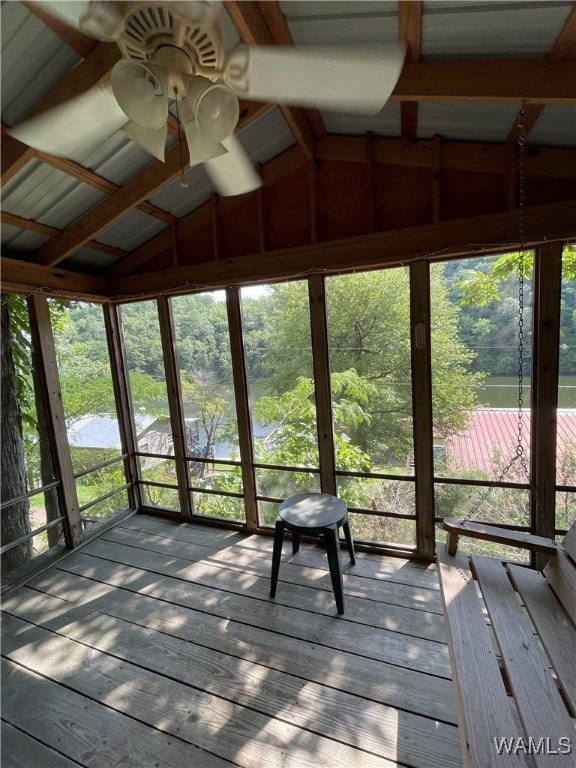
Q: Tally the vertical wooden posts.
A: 7